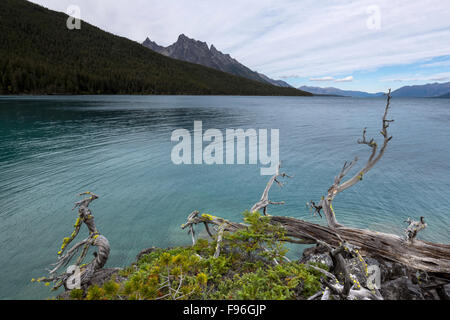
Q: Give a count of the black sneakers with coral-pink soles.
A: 0